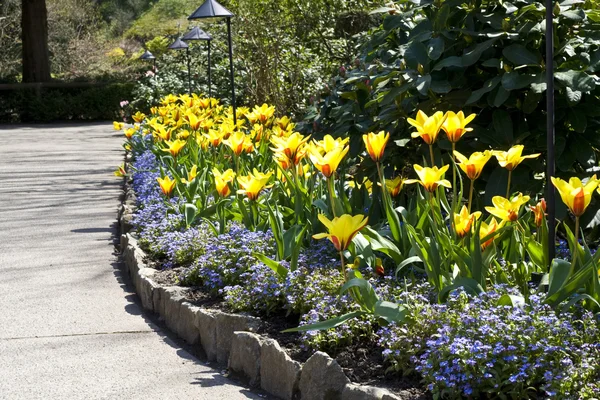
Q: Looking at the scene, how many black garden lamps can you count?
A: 4